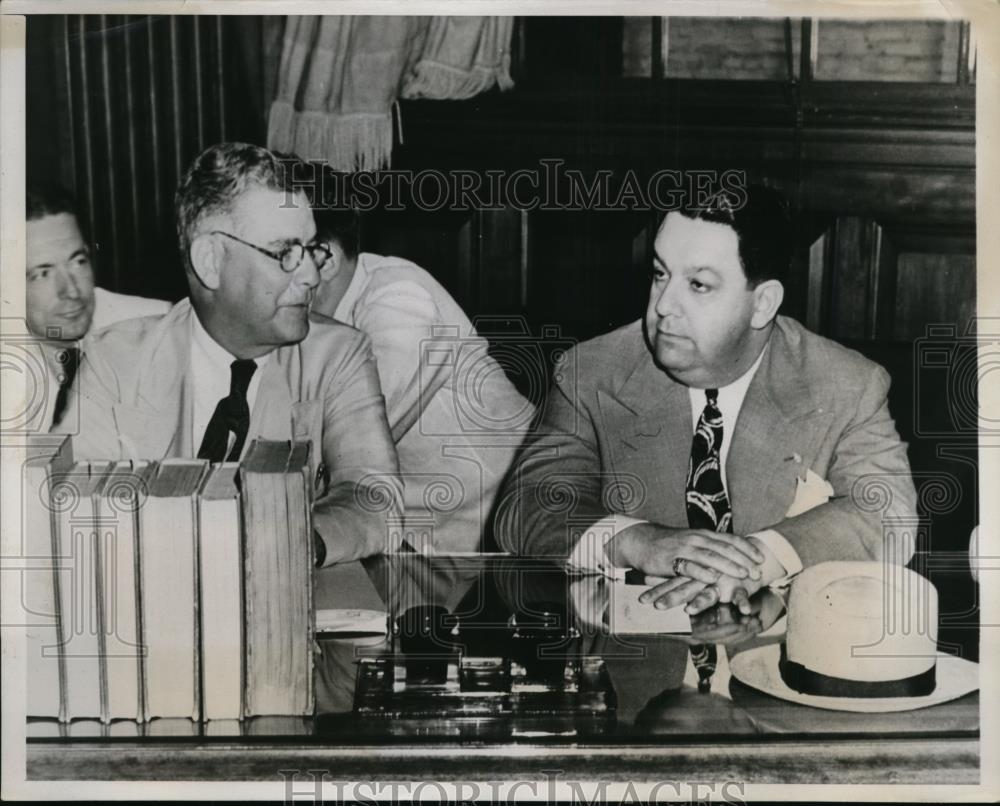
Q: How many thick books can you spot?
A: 6